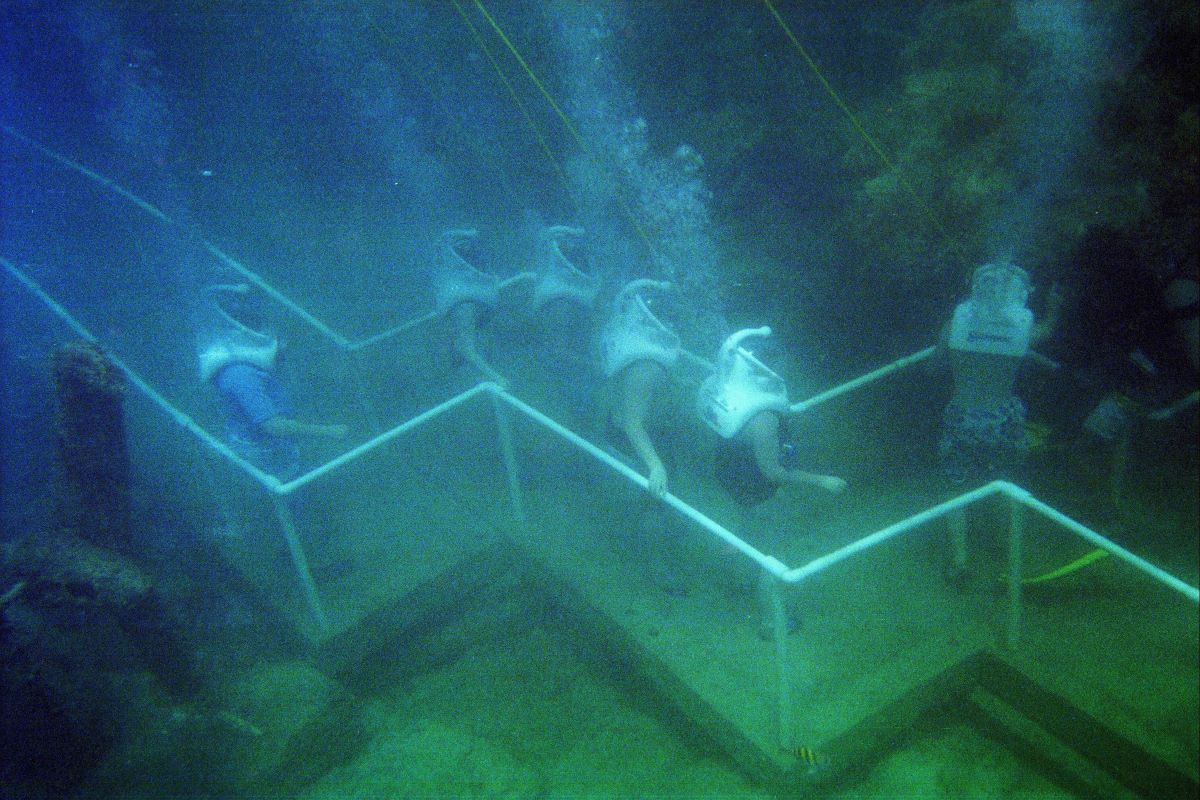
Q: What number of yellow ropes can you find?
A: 3